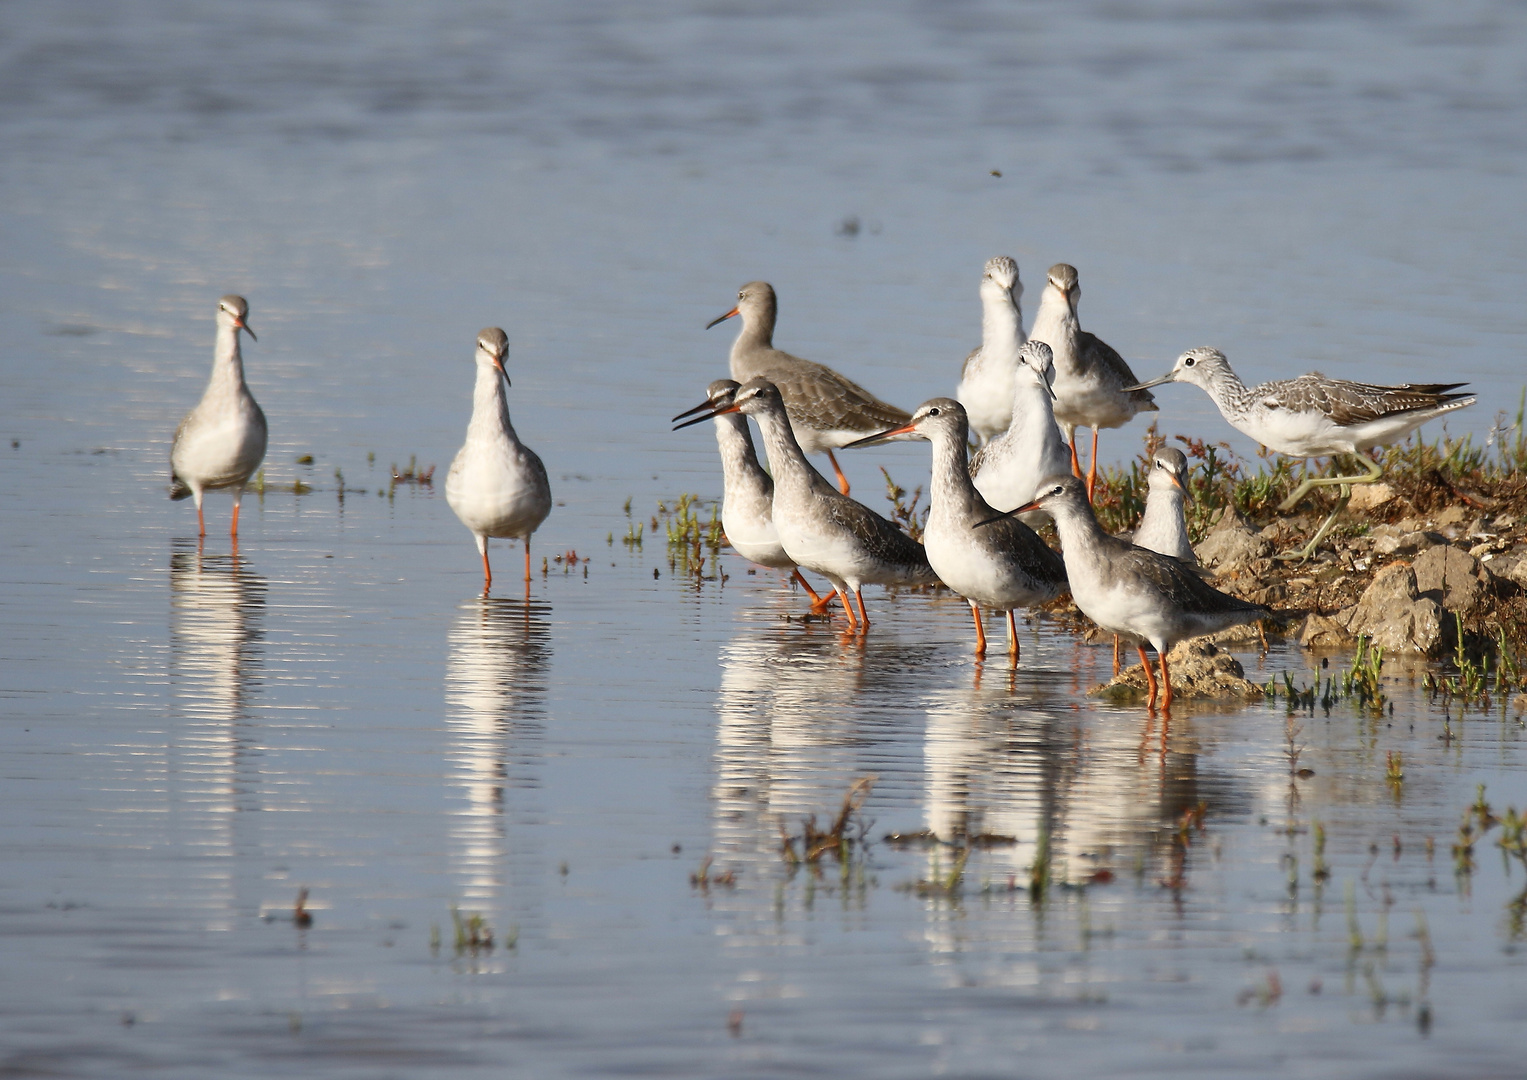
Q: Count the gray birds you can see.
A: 12